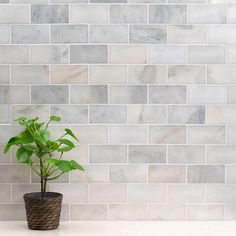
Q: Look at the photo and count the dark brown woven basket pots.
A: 1